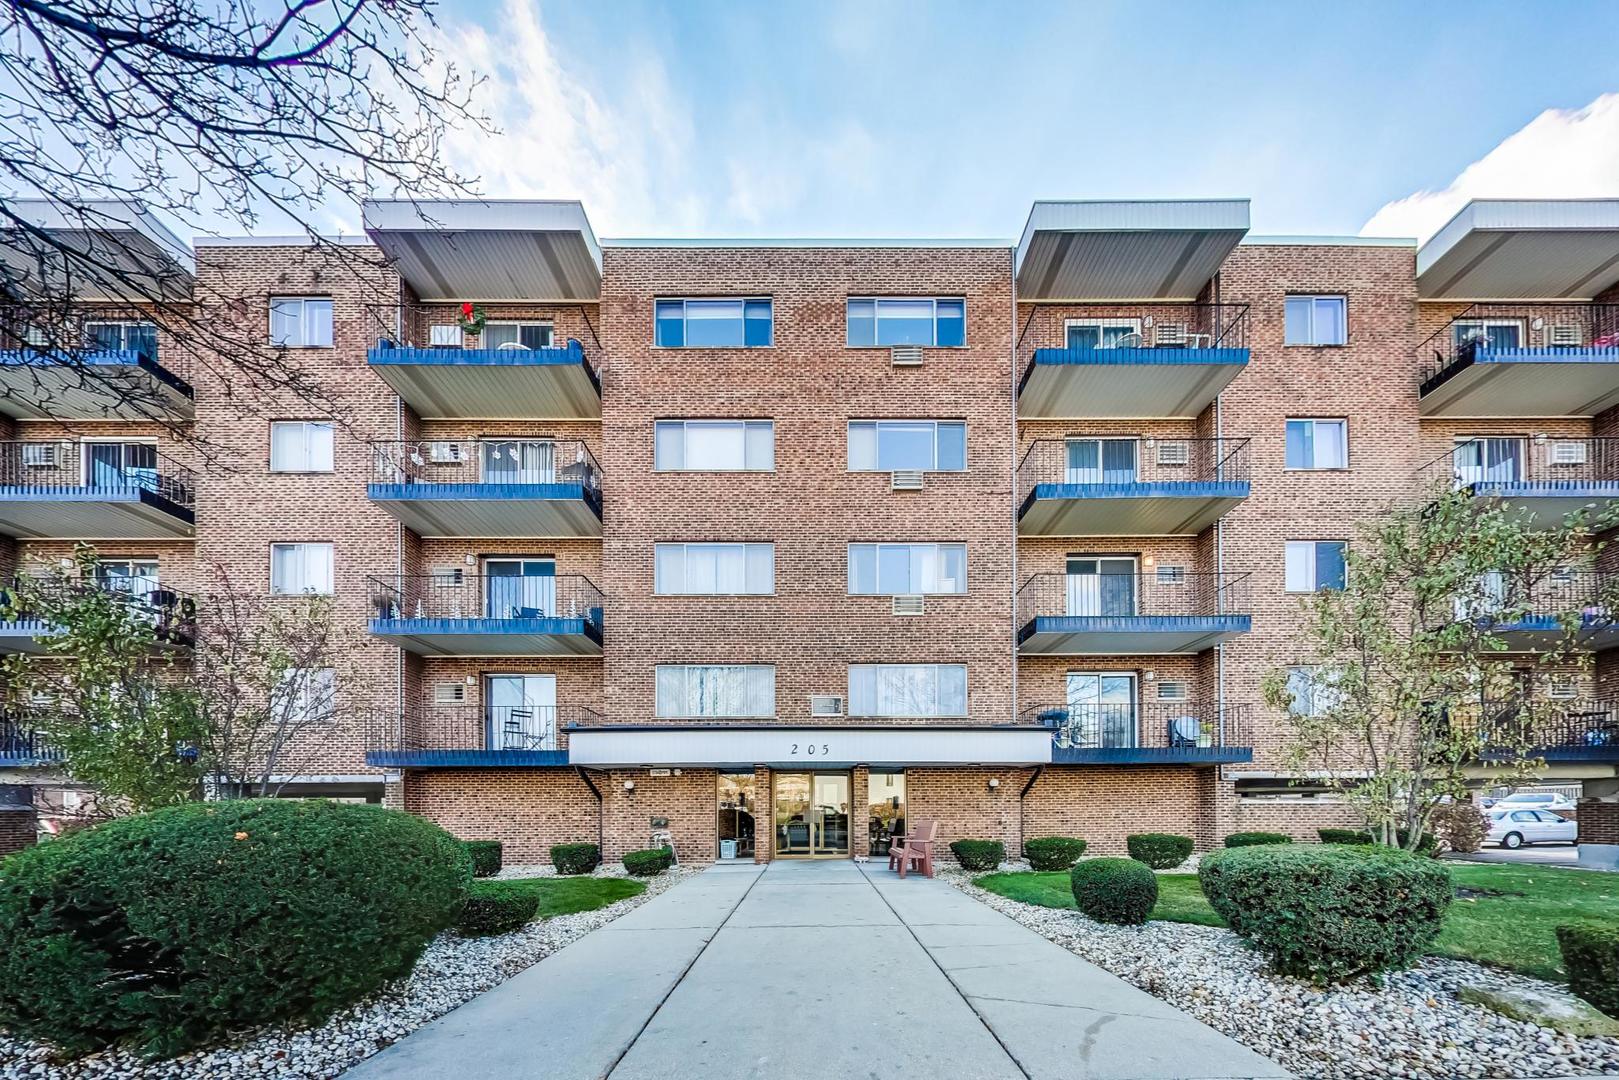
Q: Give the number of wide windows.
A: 8